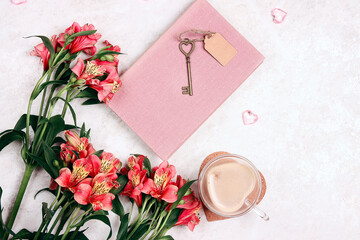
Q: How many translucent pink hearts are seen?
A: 3